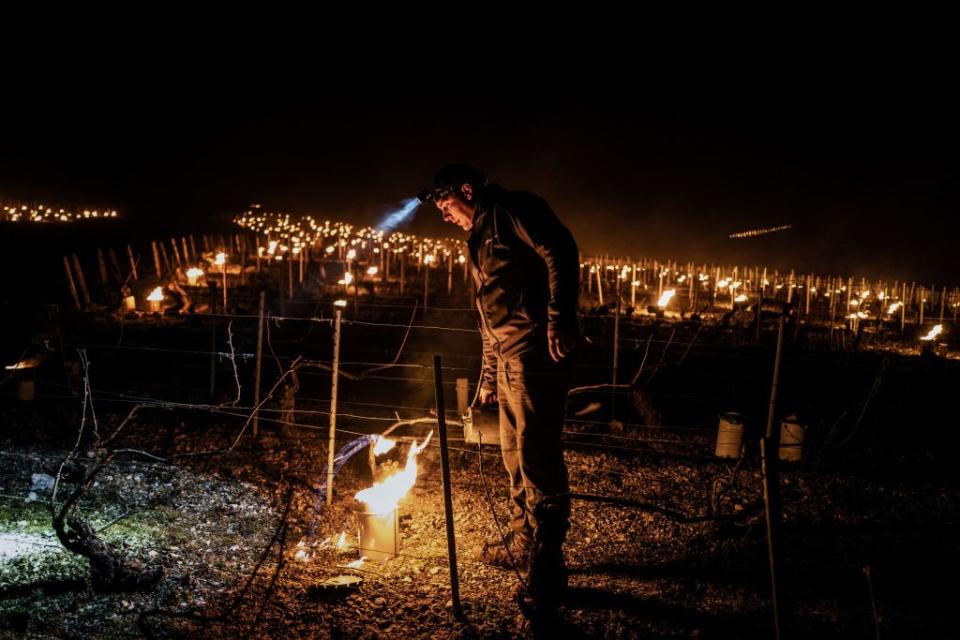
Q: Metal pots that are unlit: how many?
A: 2